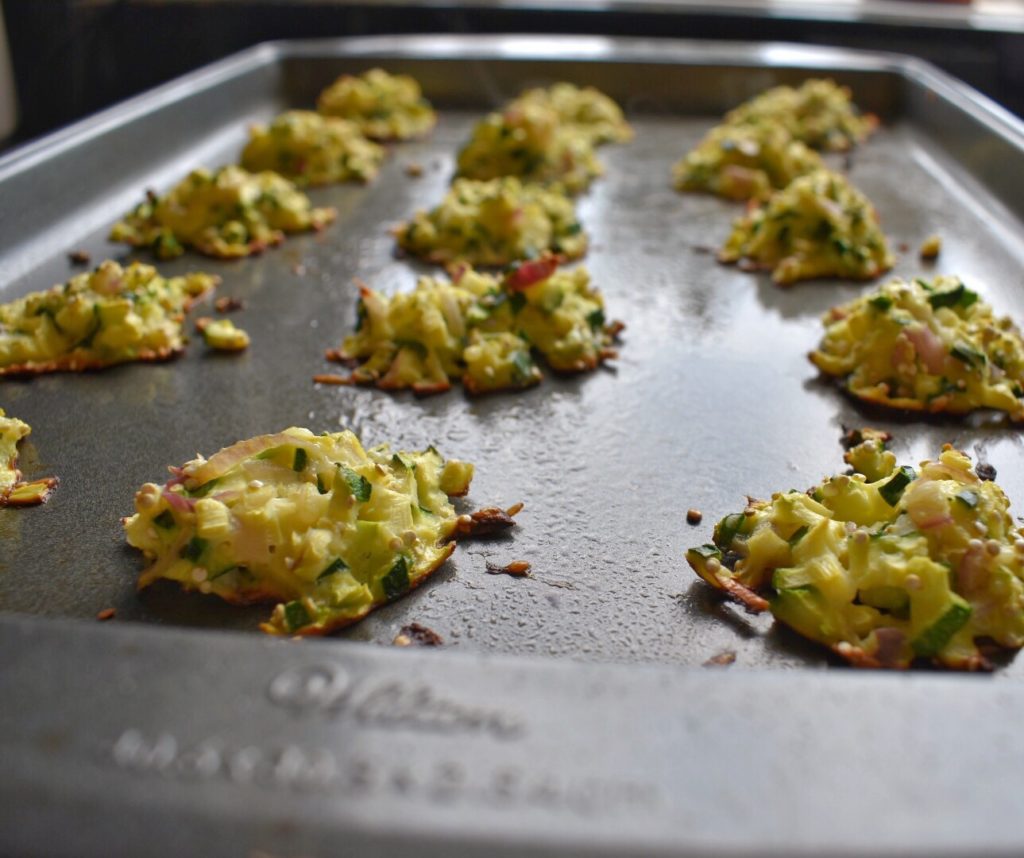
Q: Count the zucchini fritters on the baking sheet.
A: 15